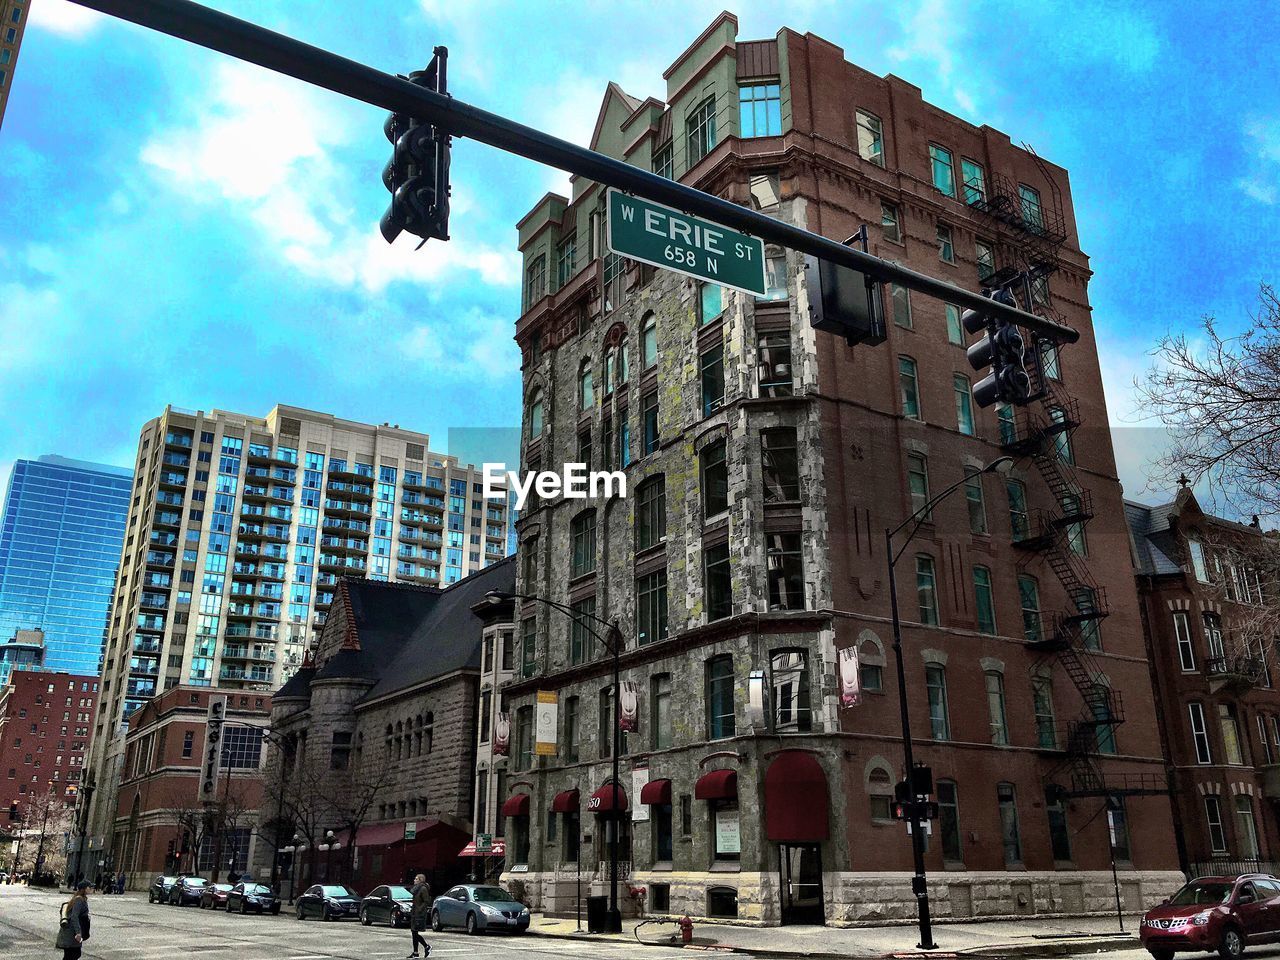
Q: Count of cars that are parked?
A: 7